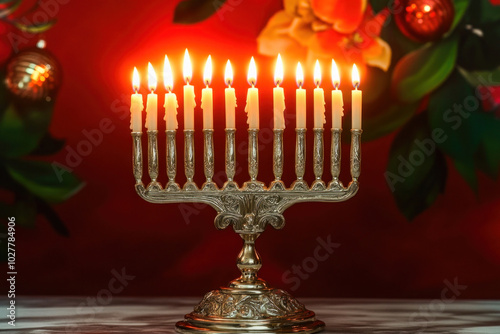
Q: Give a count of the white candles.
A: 12